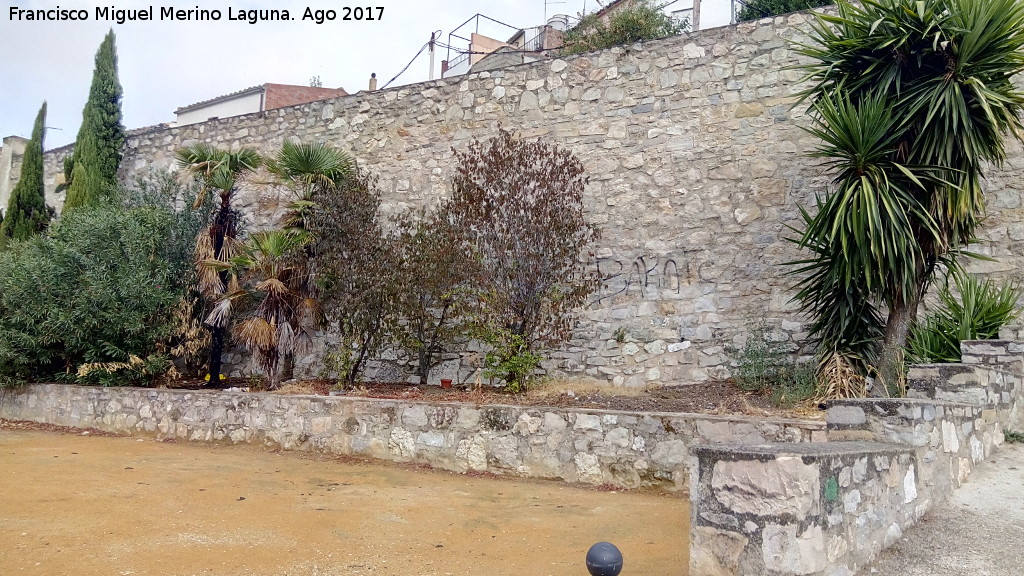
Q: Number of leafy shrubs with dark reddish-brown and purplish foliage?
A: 3